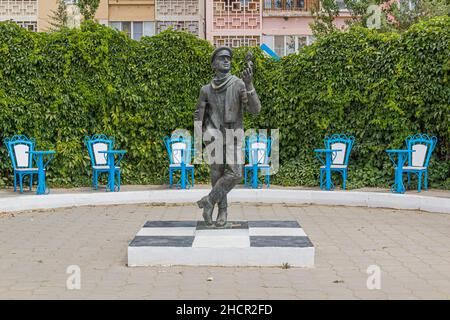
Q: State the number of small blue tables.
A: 6